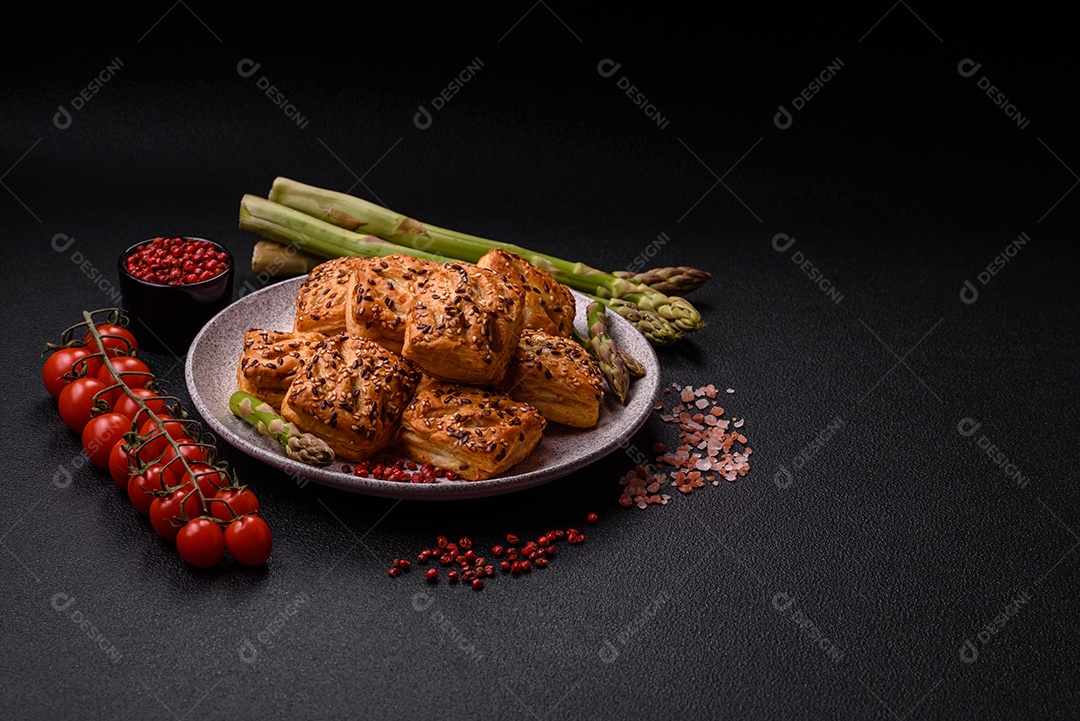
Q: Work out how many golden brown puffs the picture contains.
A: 8